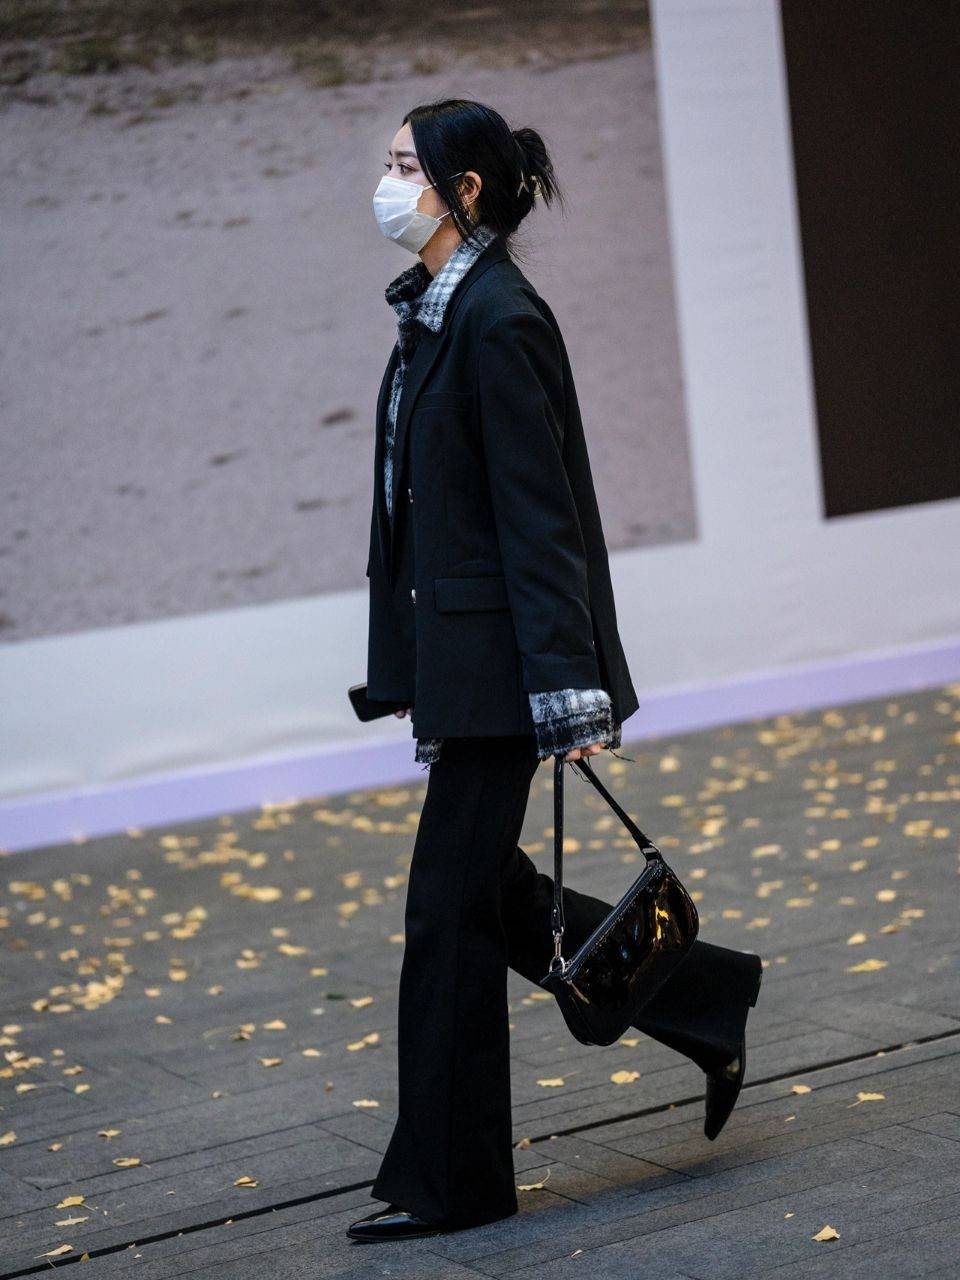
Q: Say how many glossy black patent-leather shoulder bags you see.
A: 1